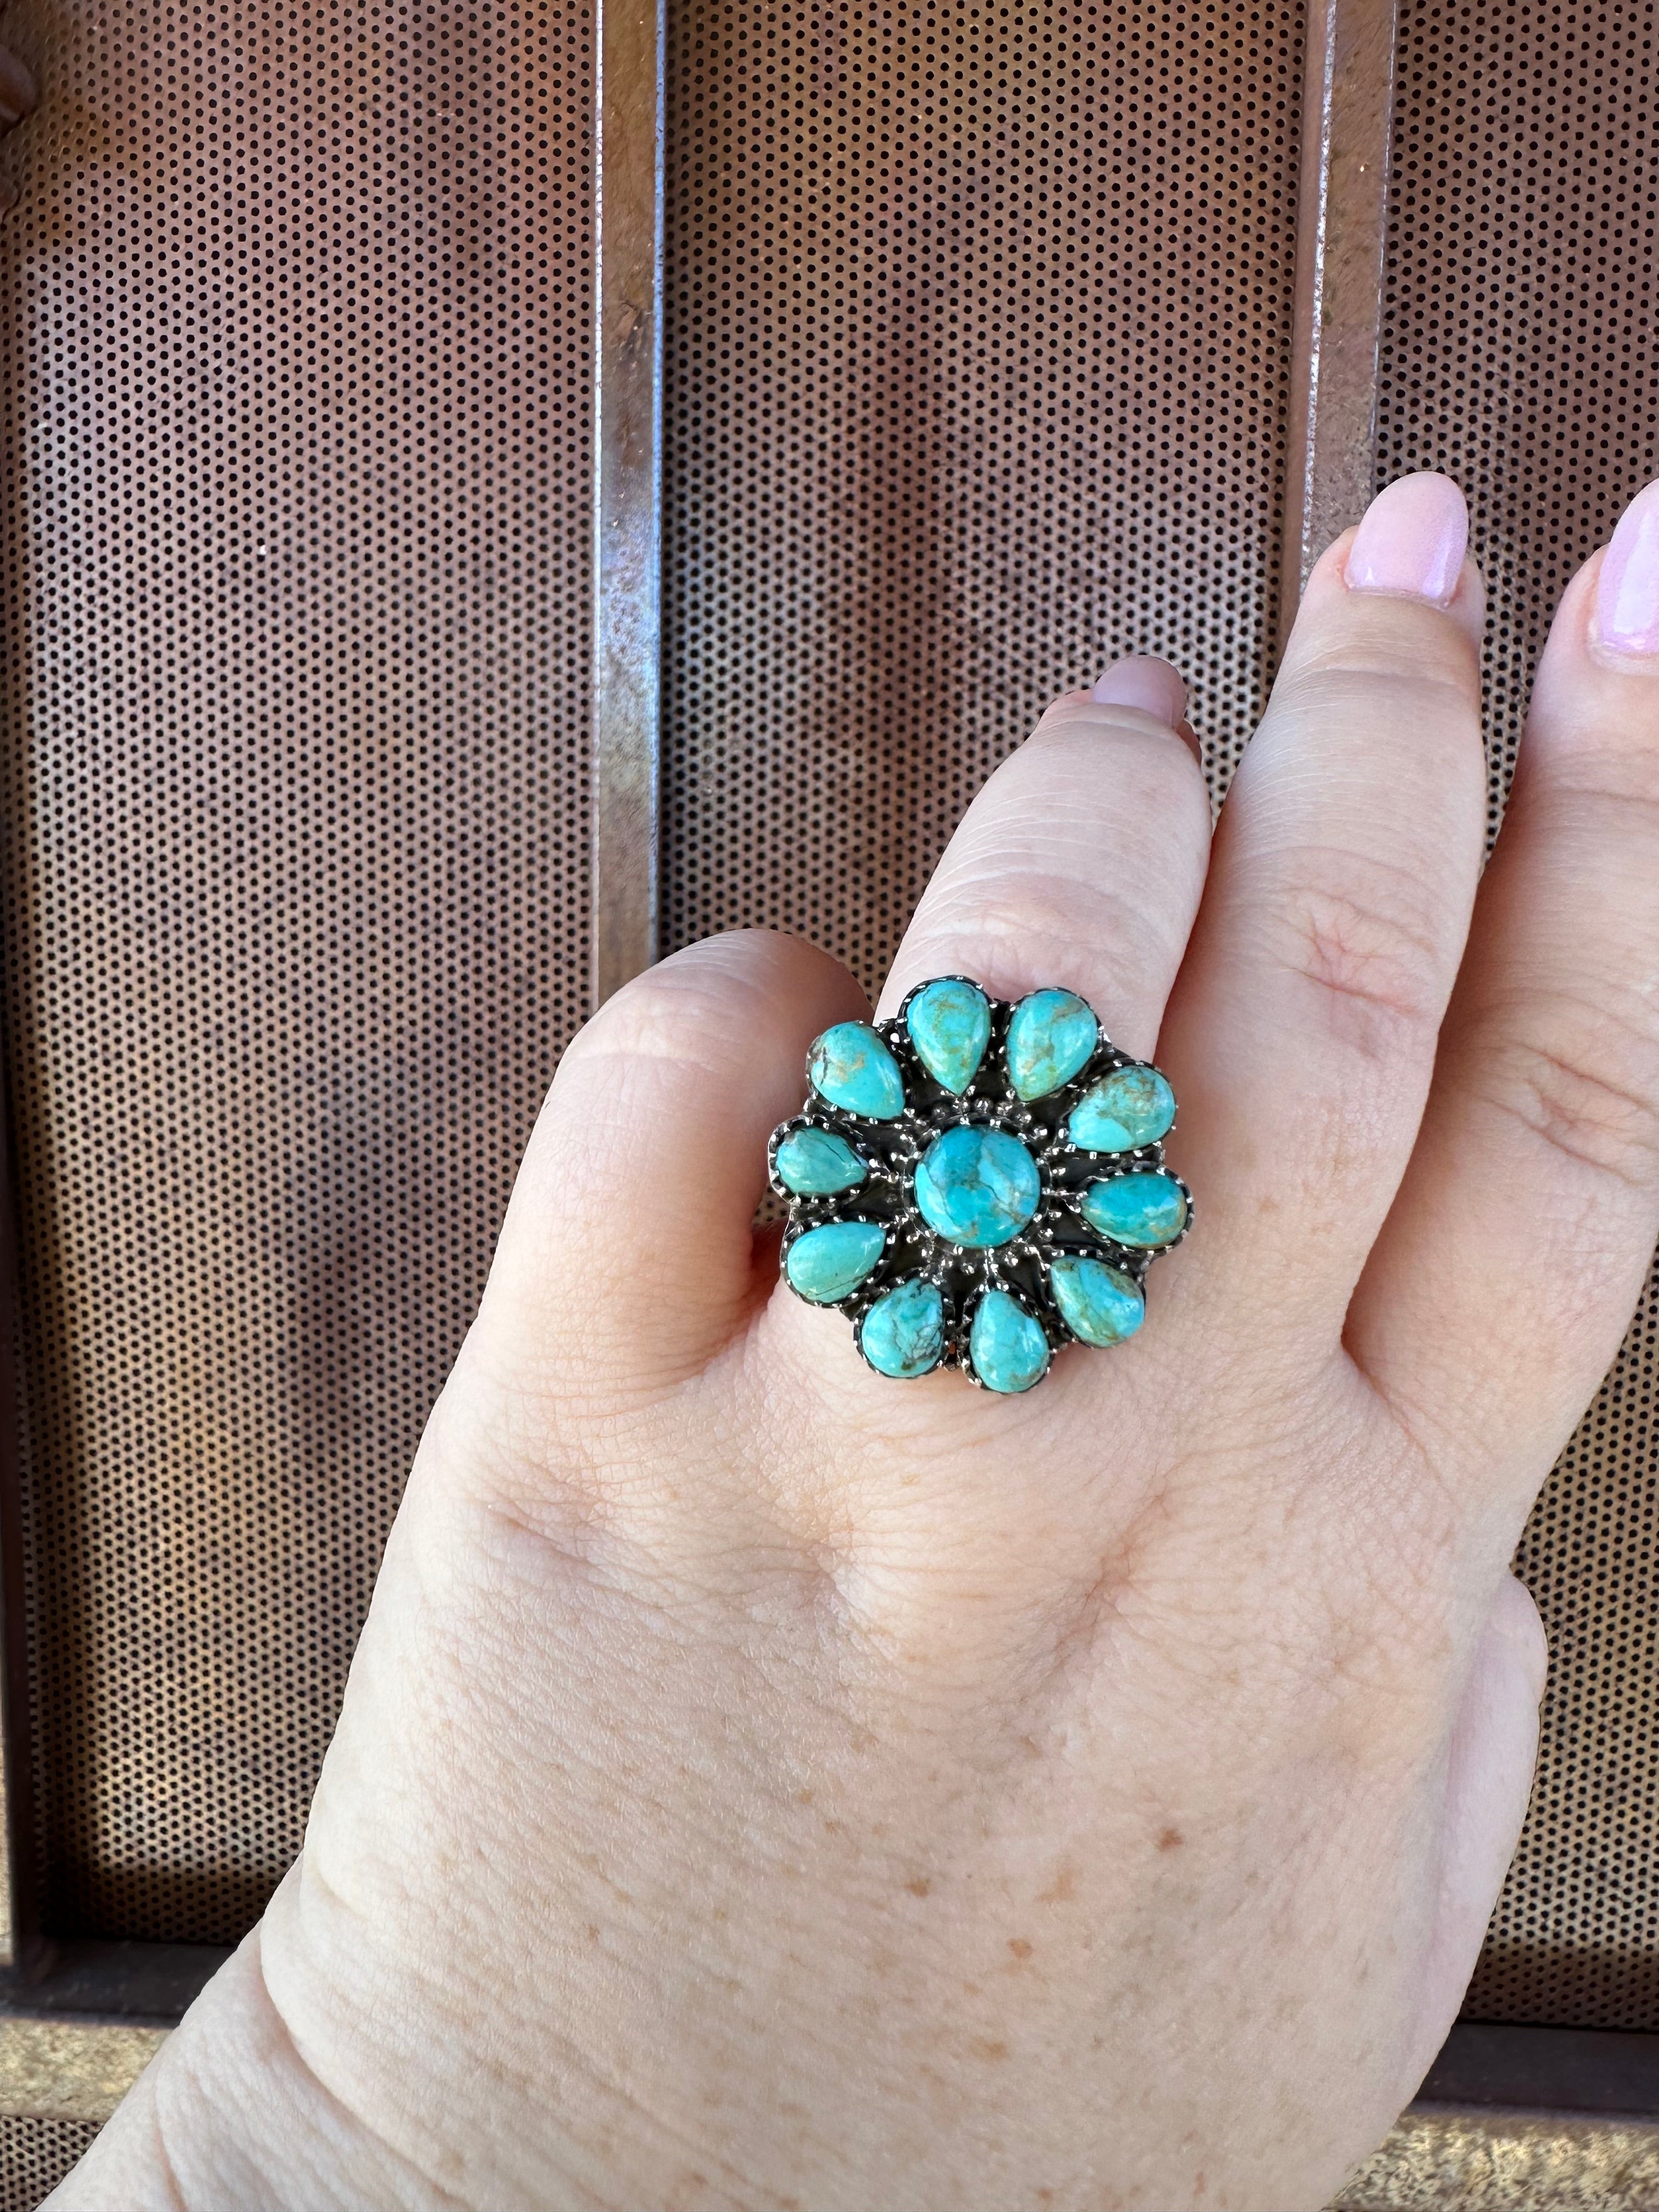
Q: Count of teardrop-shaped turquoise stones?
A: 10